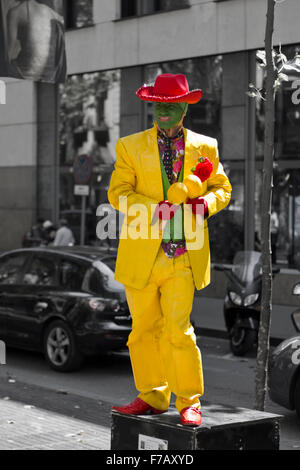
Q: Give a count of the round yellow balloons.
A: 2